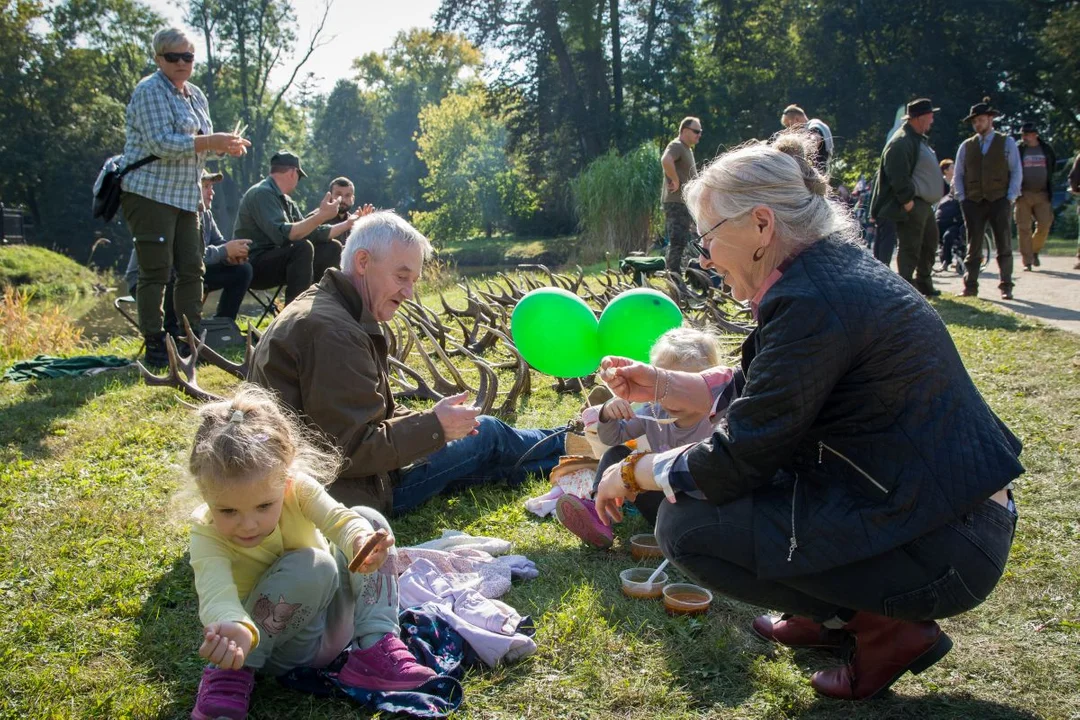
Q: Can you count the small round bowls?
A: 3